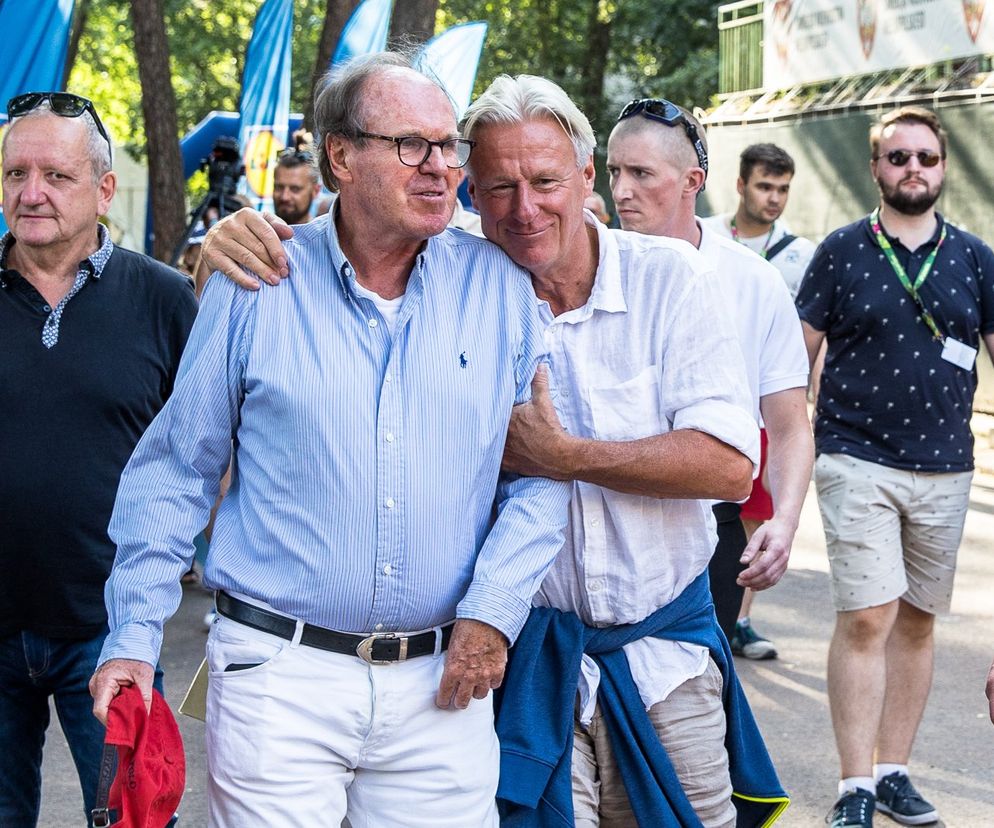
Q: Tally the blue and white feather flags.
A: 4